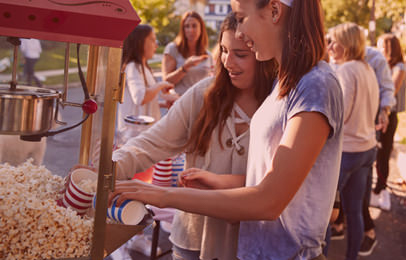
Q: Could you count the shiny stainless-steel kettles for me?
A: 1